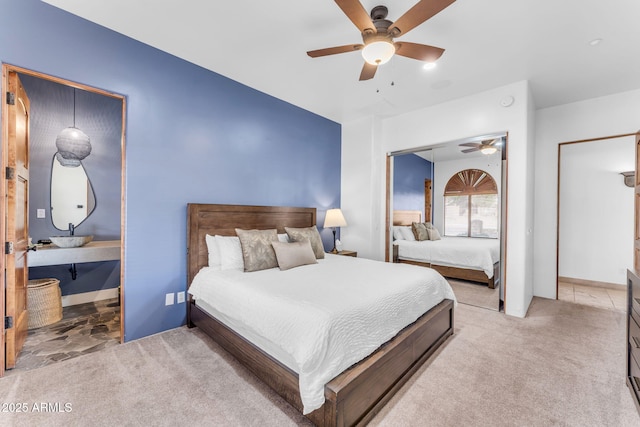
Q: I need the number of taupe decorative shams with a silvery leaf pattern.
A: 2